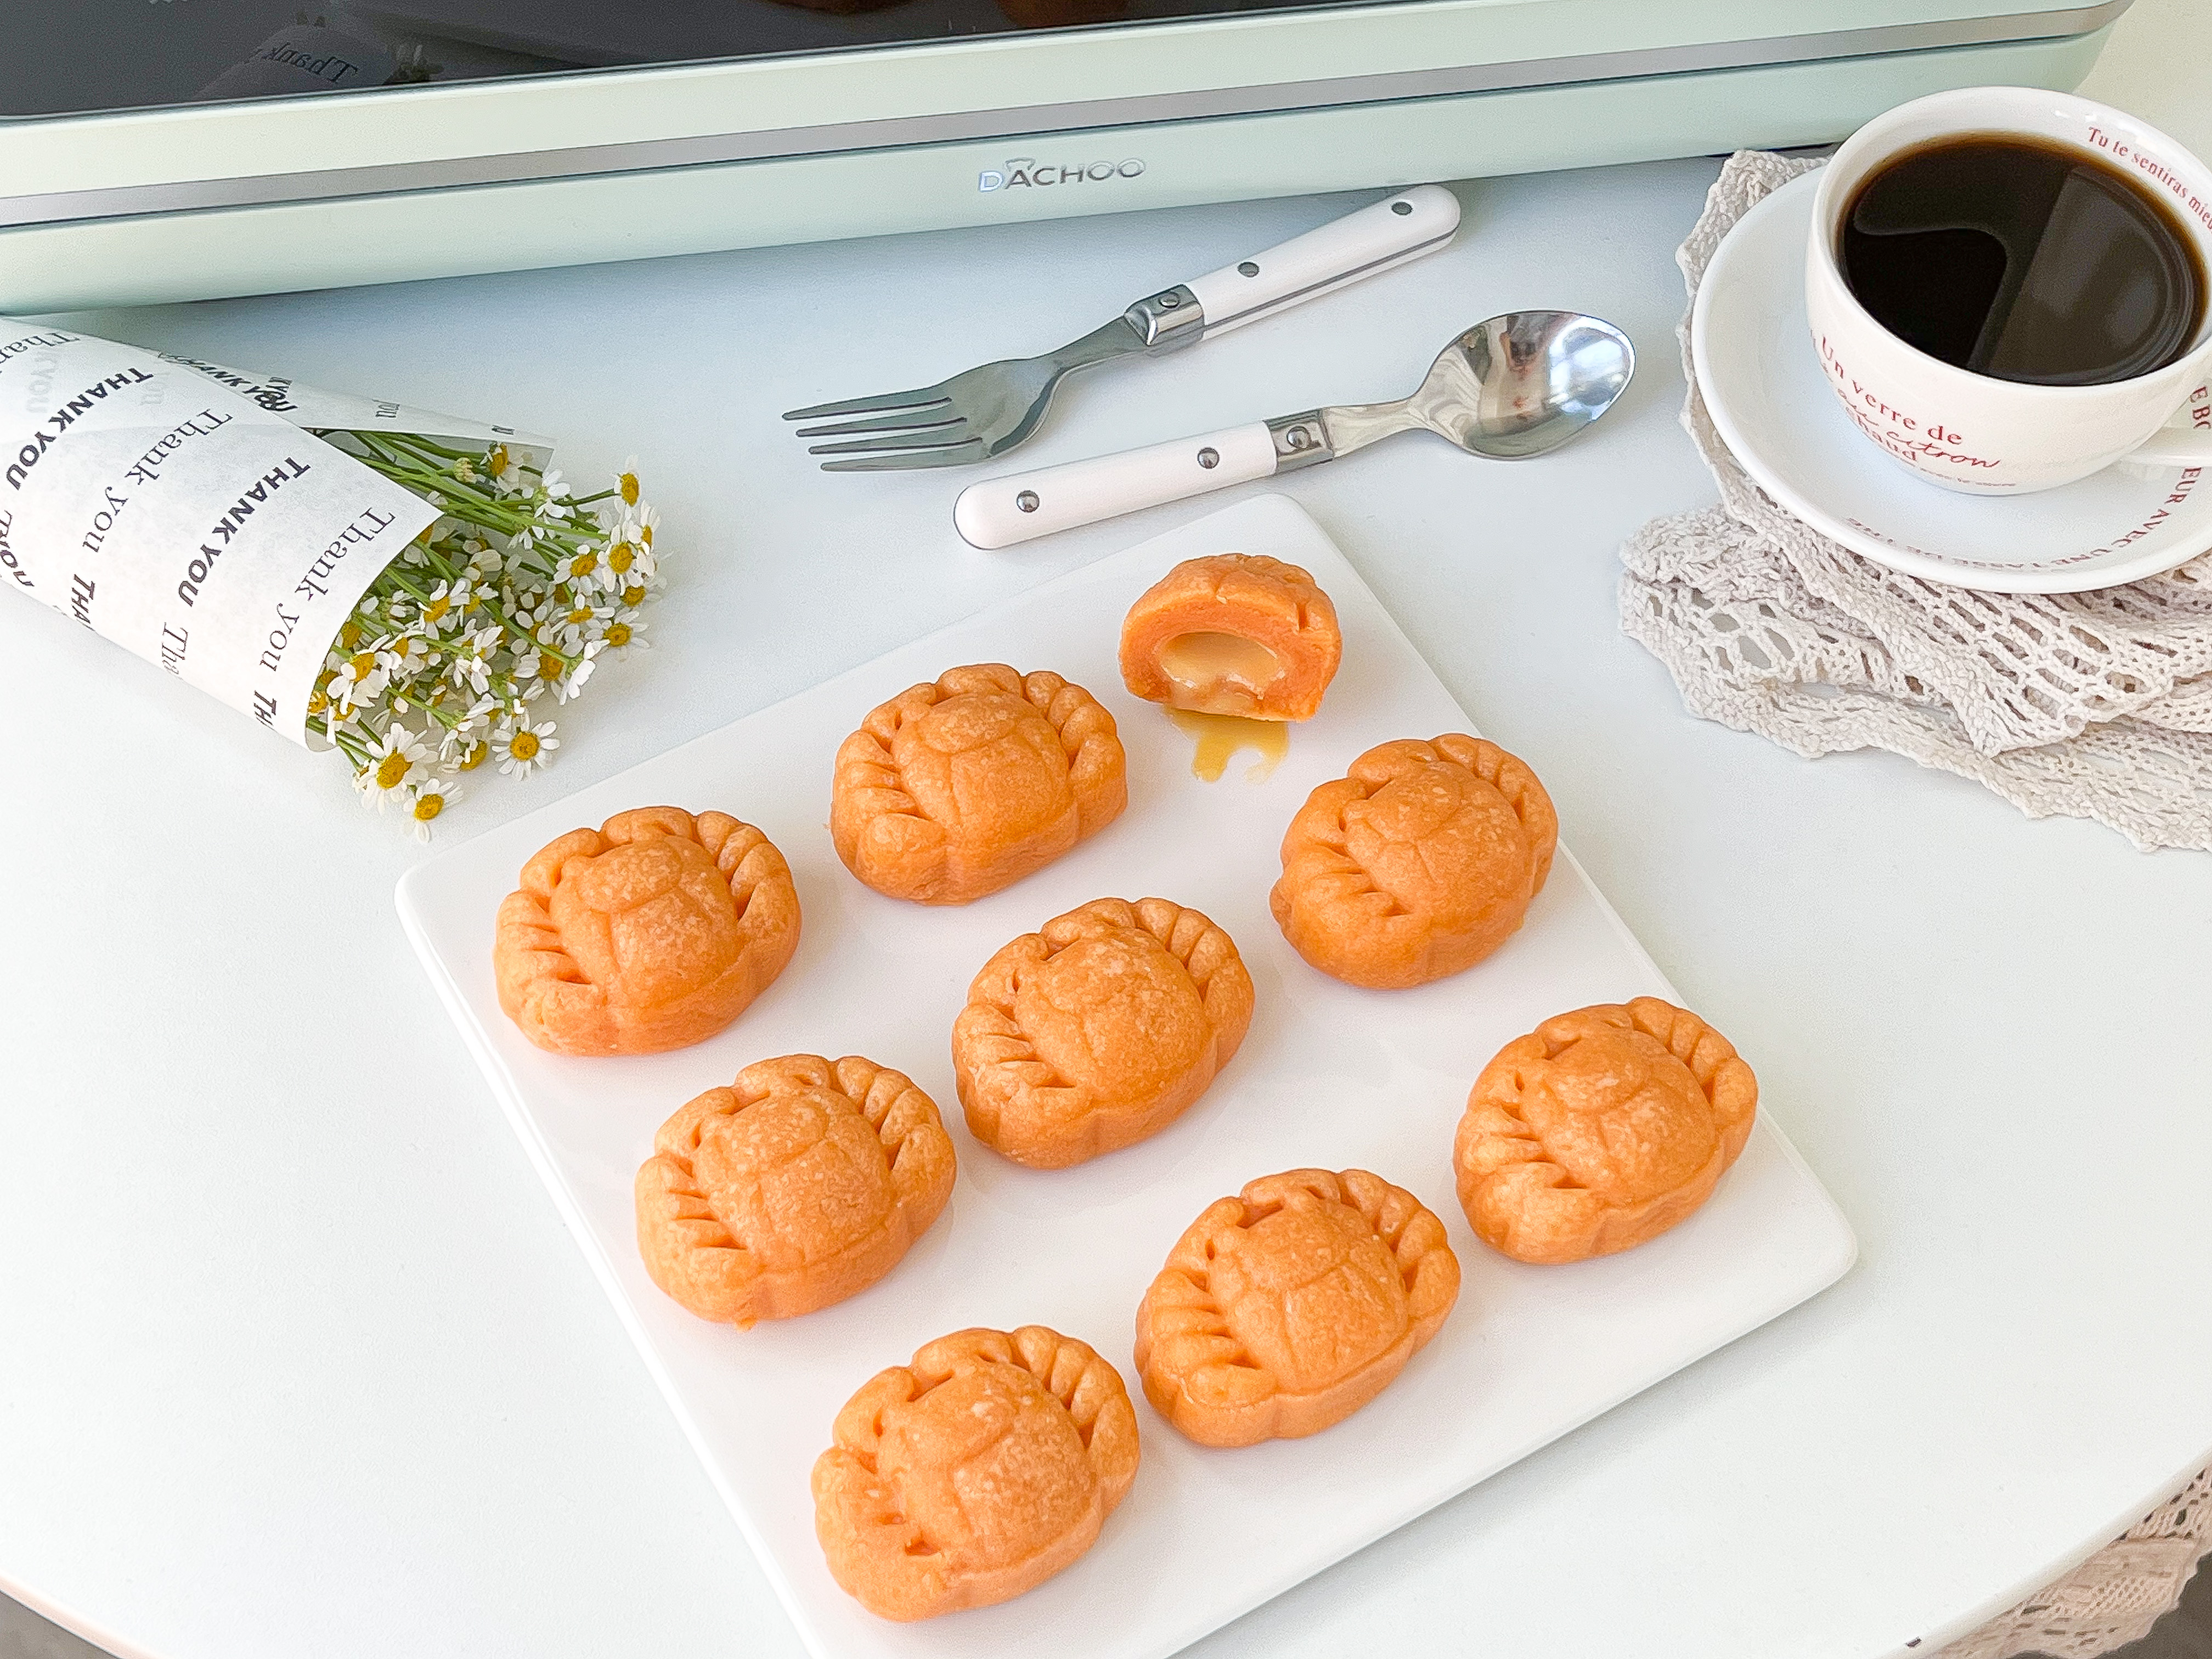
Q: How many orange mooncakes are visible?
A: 9